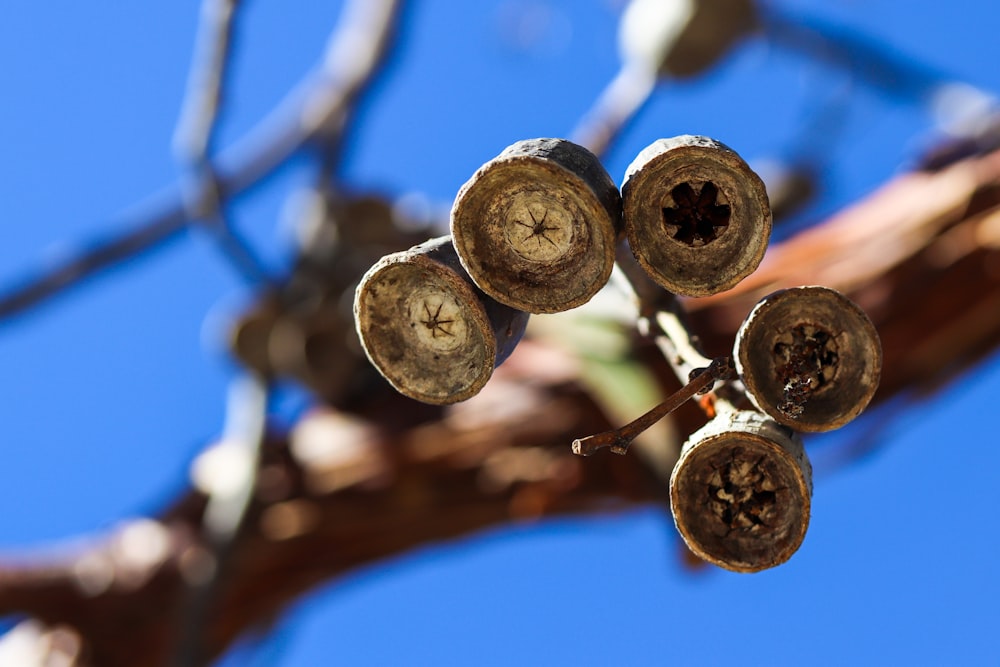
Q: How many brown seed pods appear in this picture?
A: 5